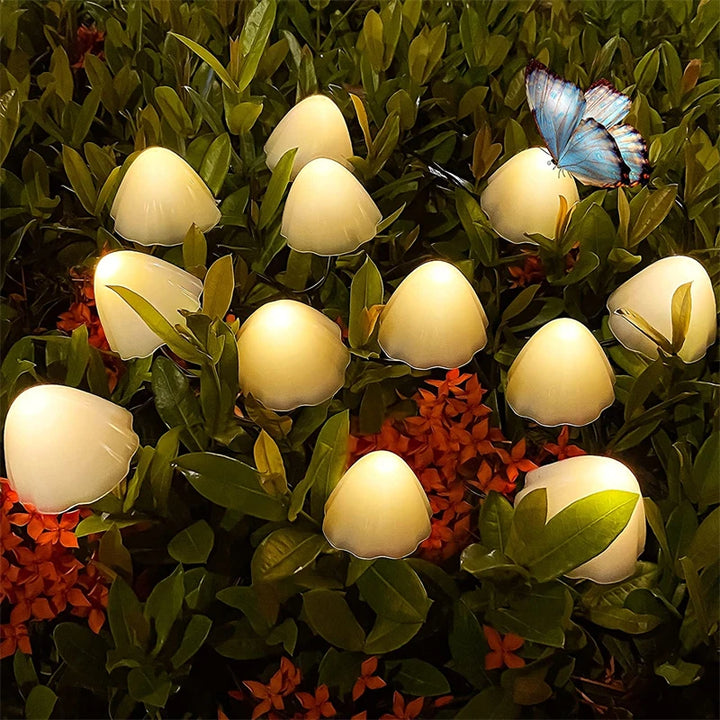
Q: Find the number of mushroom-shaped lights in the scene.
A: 12